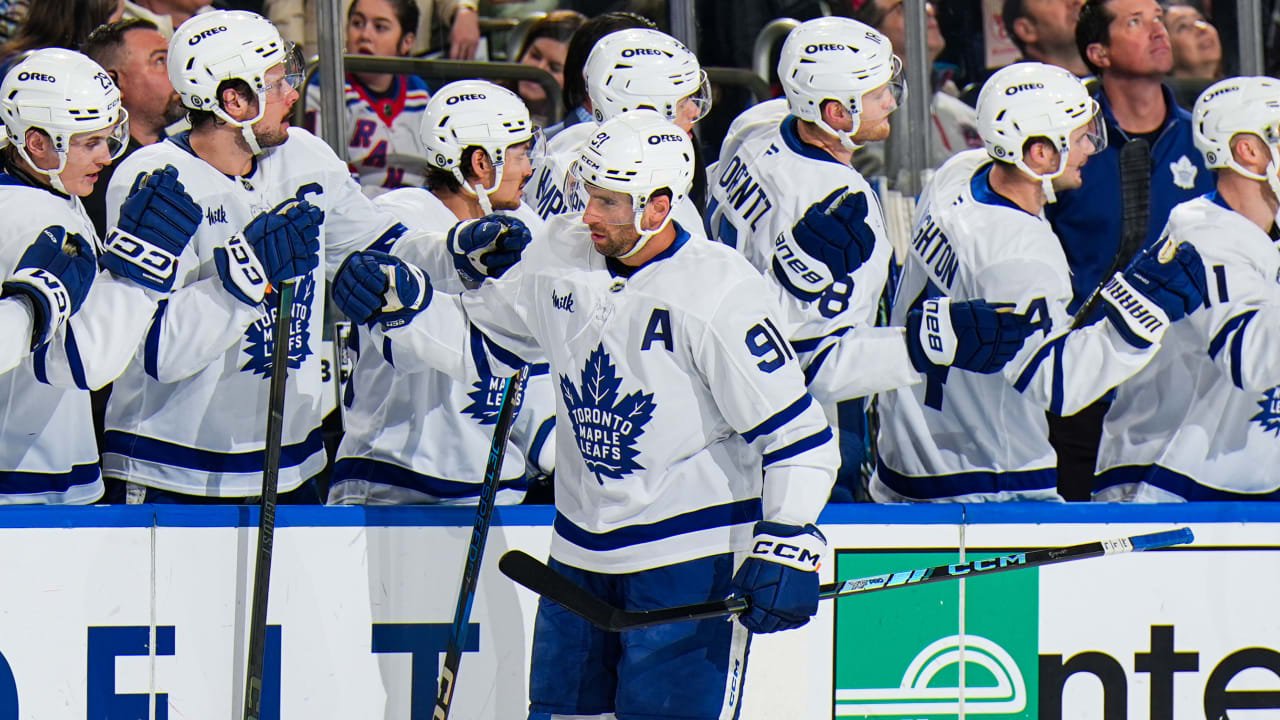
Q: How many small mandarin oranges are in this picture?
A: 0